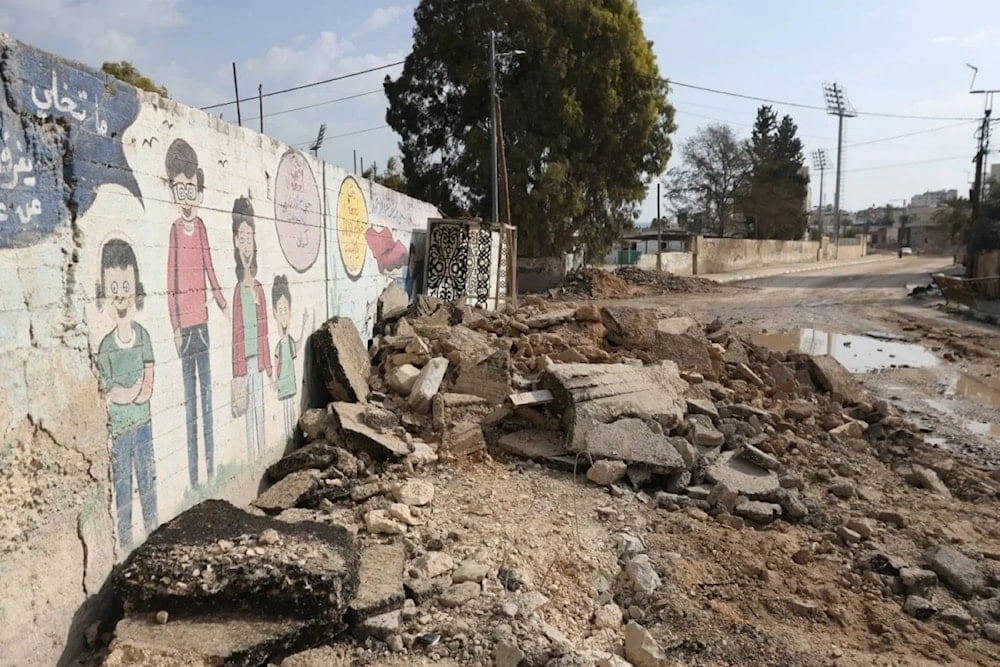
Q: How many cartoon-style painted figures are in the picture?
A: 4